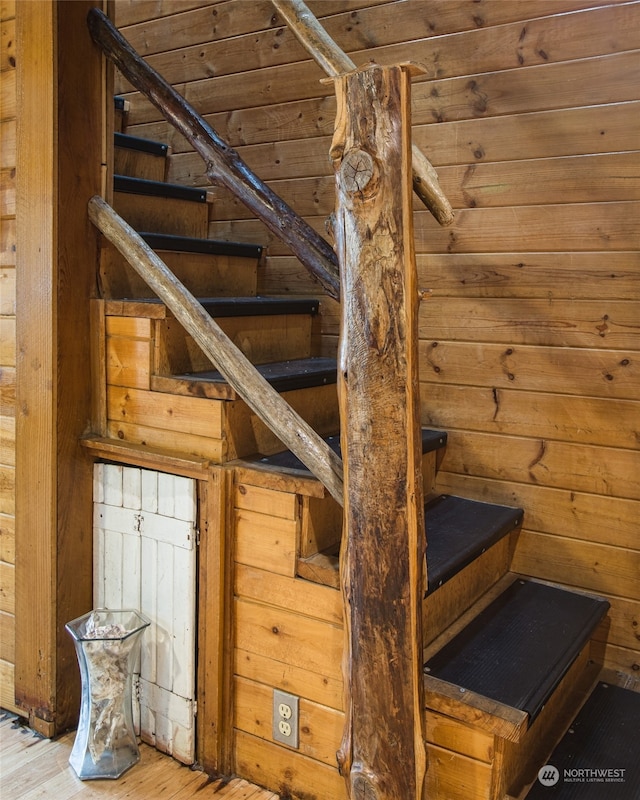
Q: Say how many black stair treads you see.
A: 10